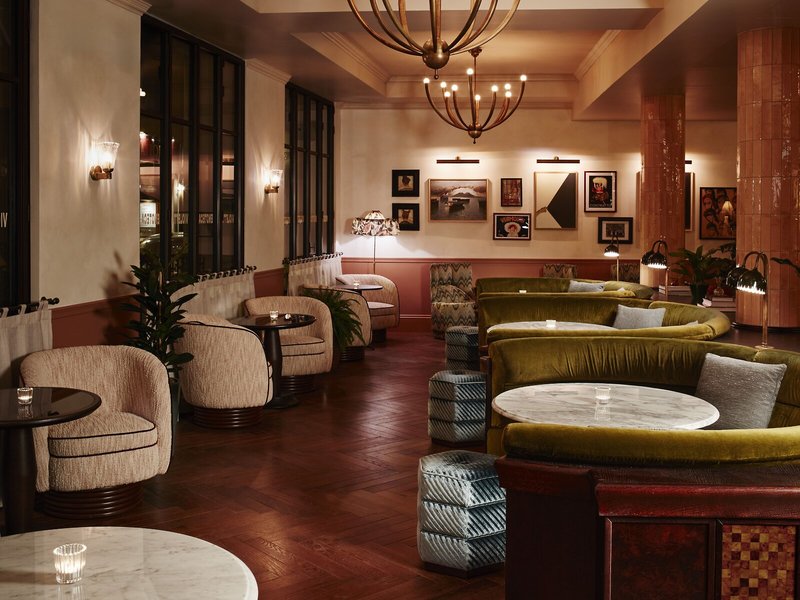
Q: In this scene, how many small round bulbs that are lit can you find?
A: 10